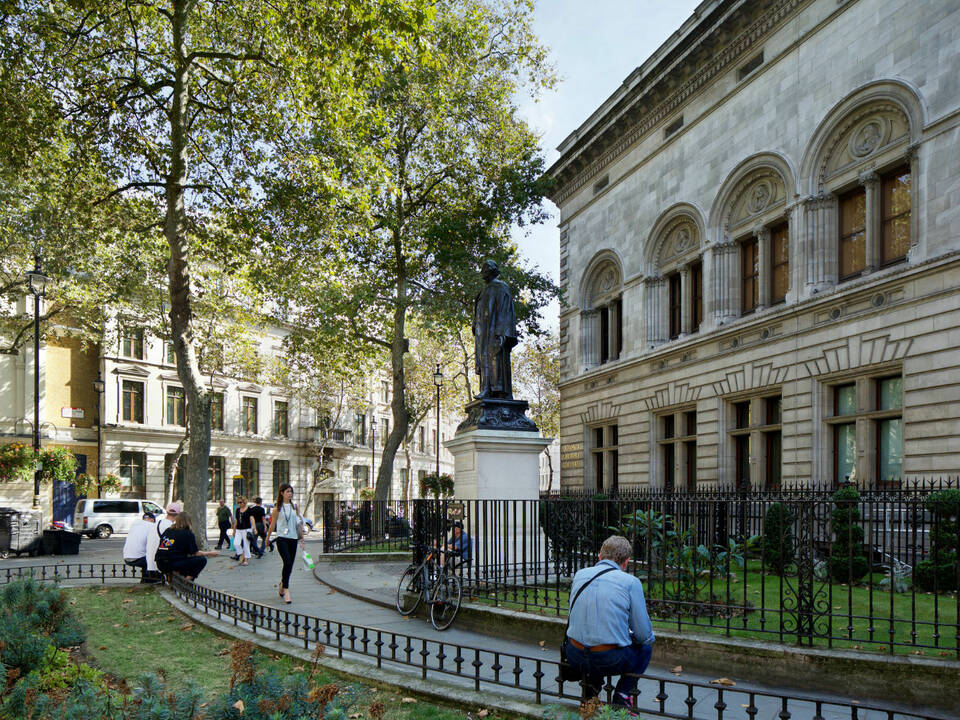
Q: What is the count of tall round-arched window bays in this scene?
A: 4